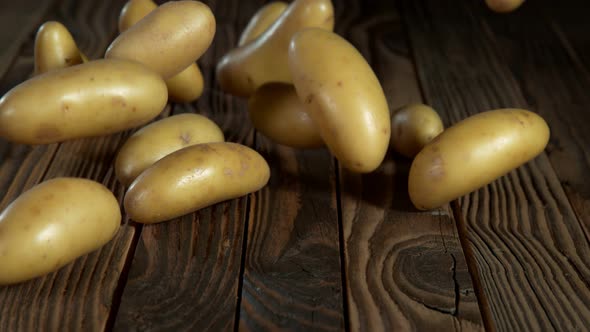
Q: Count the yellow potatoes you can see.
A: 15